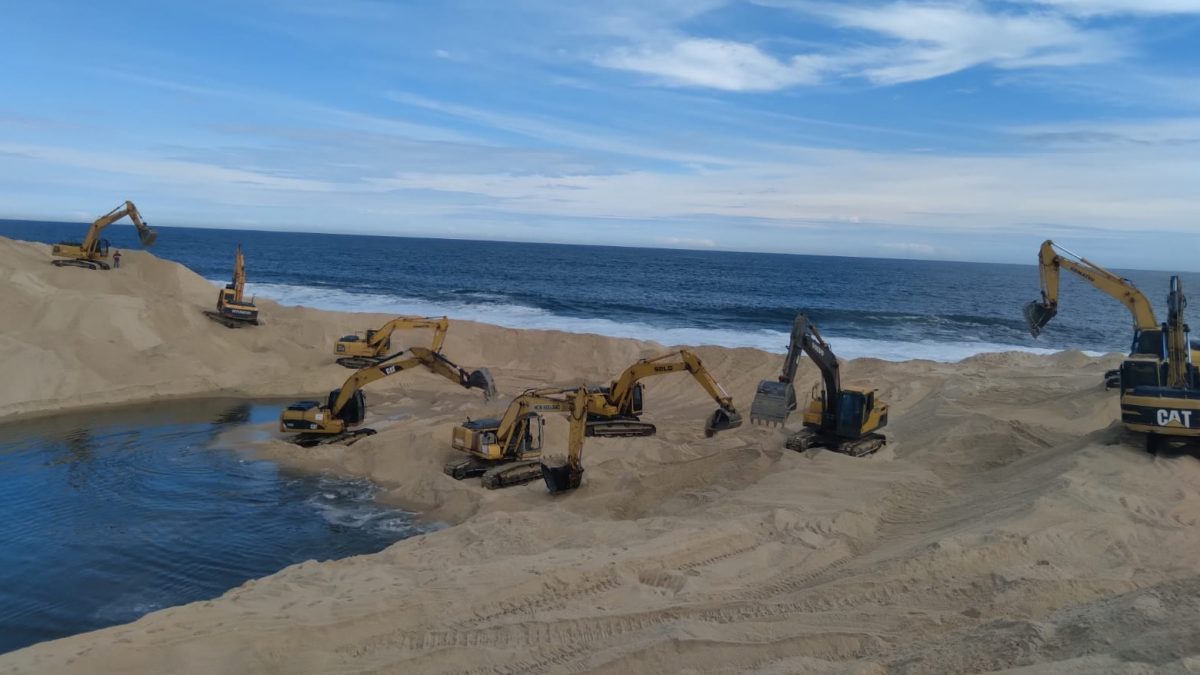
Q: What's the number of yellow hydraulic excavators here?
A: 9